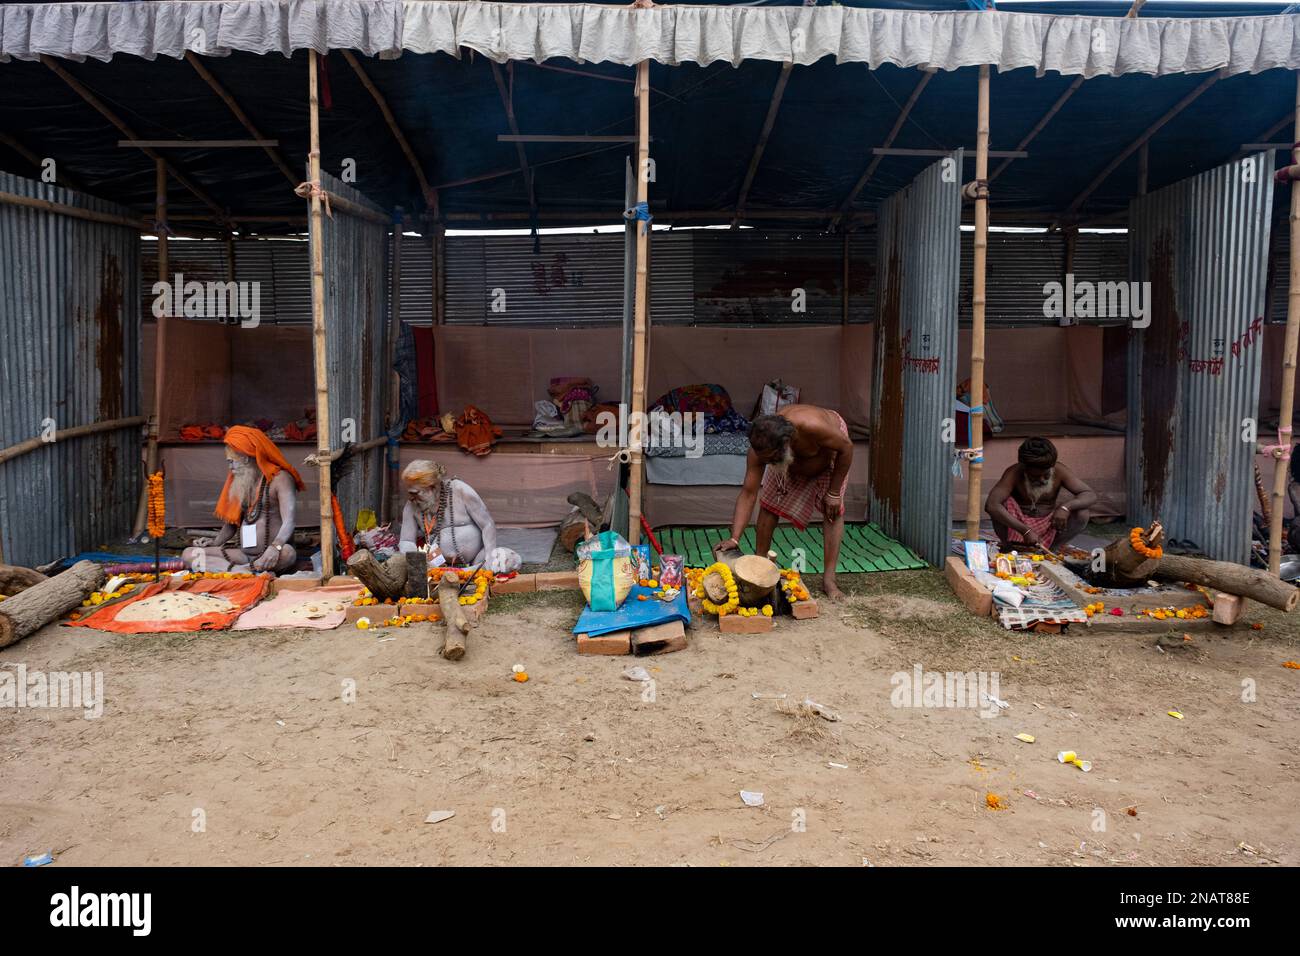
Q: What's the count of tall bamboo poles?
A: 4